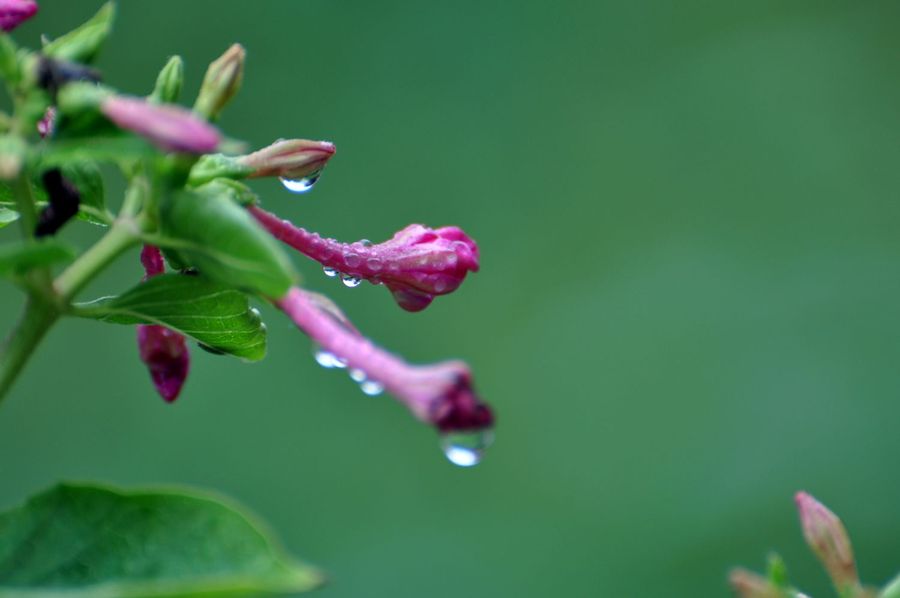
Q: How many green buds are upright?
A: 2